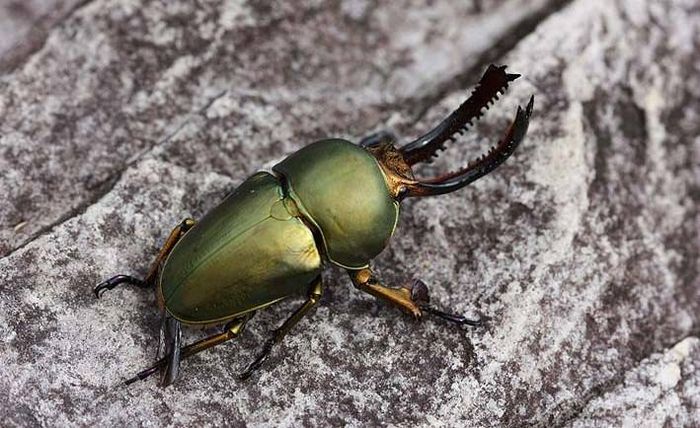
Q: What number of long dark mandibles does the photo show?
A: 2